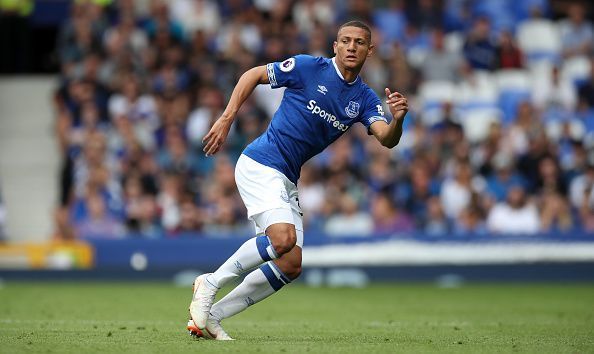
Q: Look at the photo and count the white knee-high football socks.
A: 2